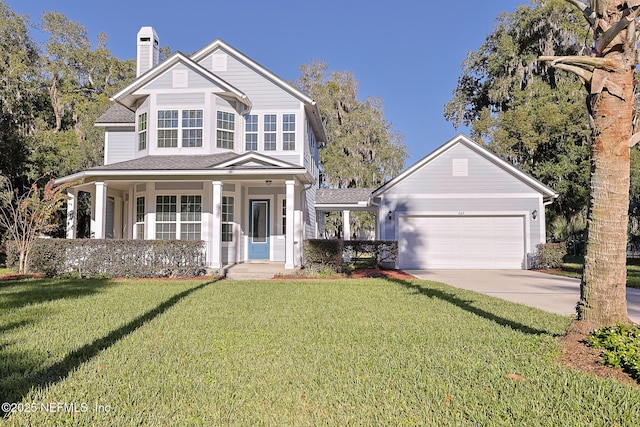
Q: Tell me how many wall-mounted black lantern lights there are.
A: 2